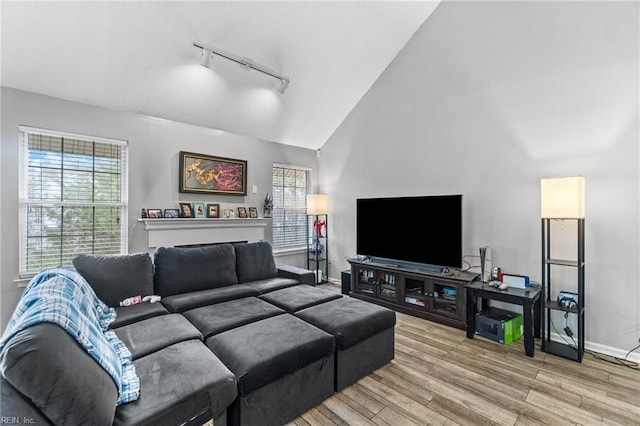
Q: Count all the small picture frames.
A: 8